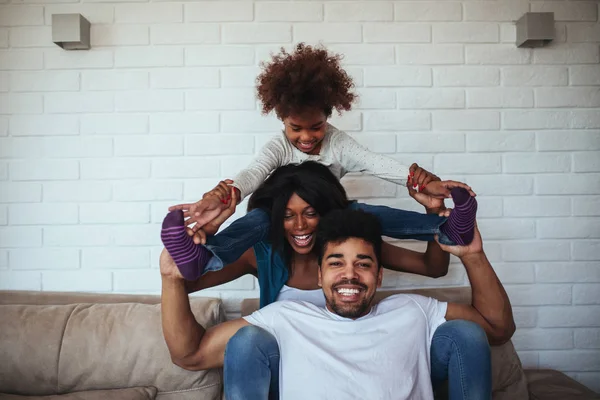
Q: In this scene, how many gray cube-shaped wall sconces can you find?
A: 2